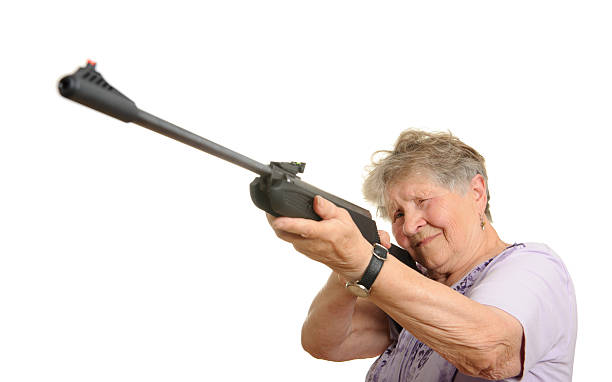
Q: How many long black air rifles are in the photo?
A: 1